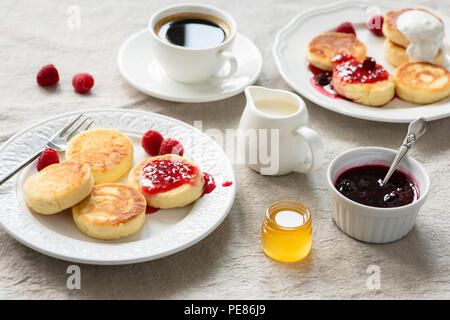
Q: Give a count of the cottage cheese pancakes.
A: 9